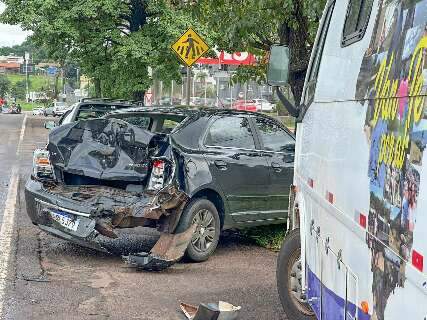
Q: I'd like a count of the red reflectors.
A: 4